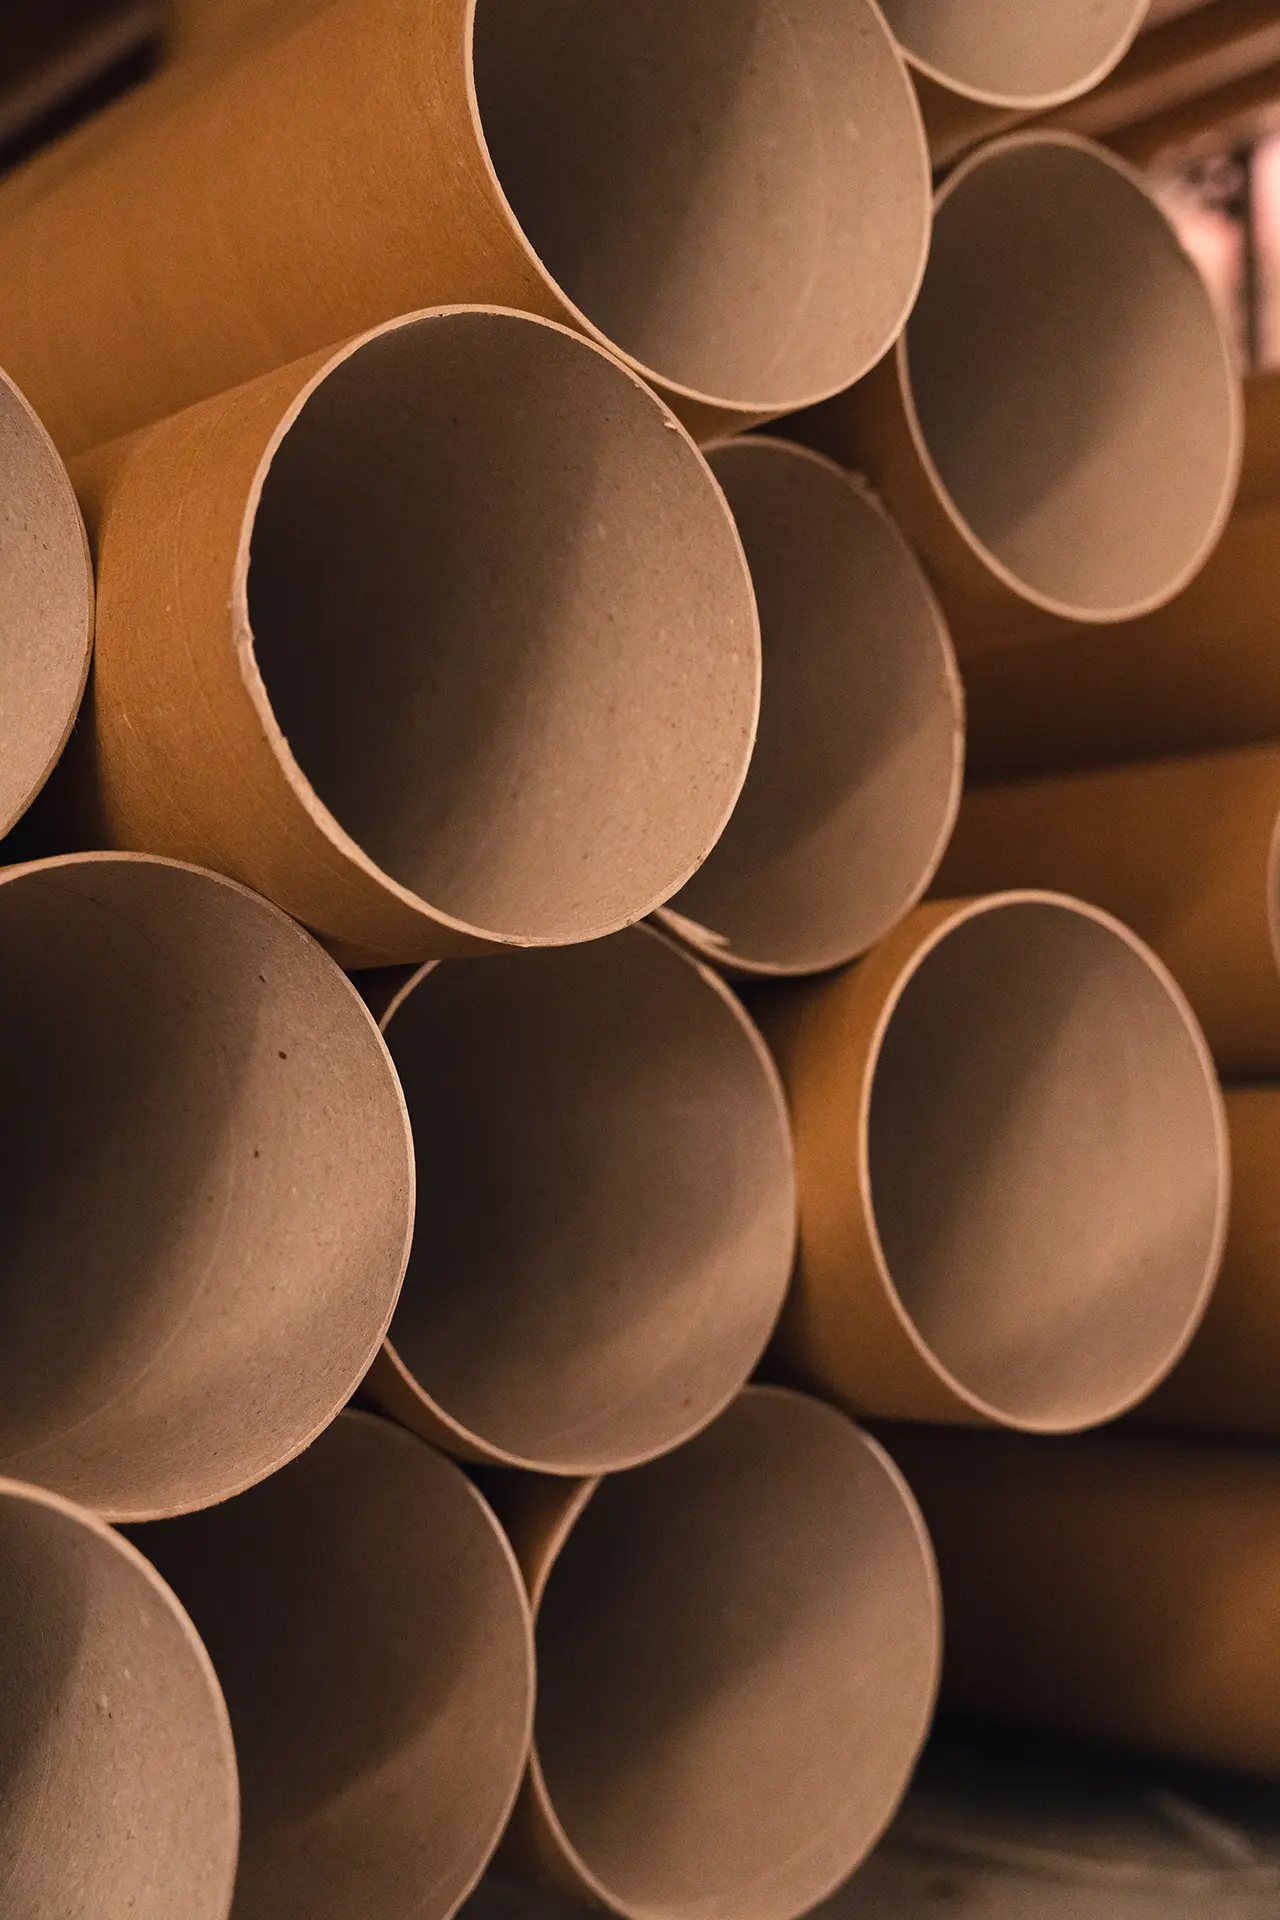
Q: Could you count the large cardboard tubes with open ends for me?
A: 12